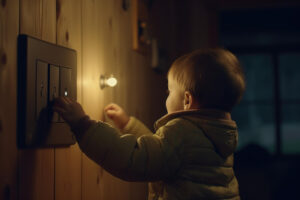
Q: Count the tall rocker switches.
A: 3